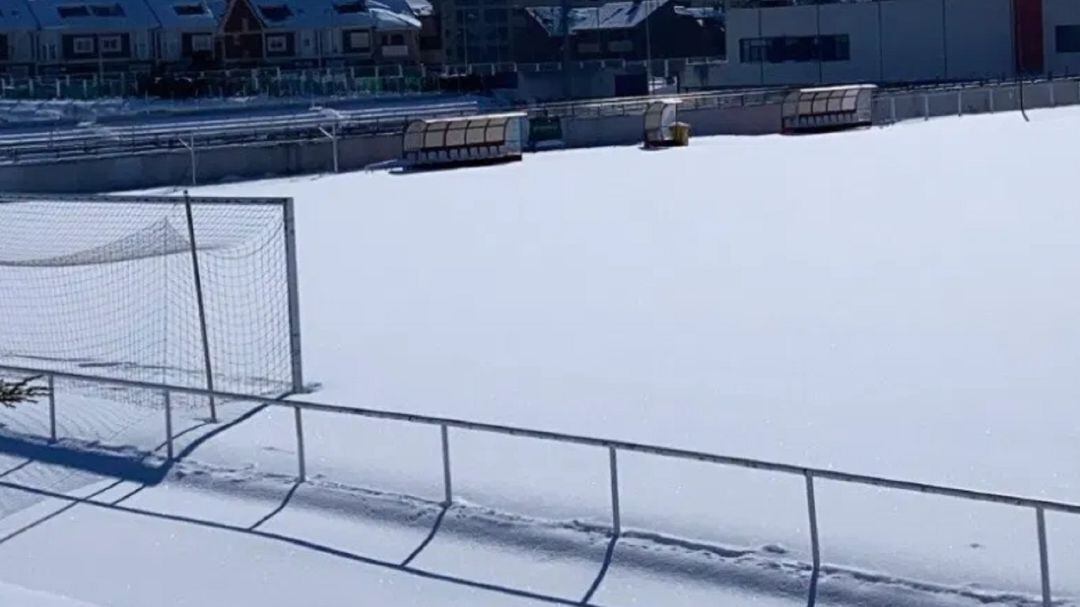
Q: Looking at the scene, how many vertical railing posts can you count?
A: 7